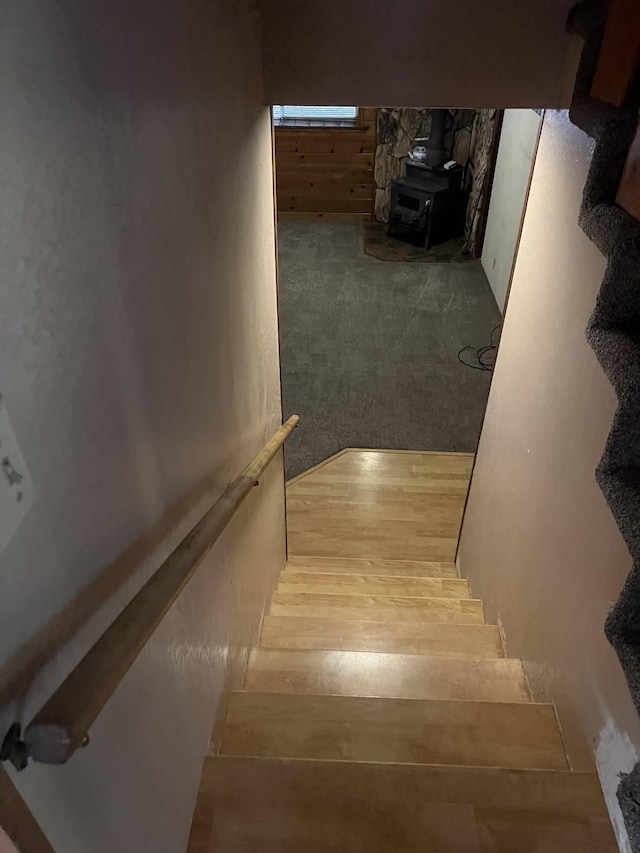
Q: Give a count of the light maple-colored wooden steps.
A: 7